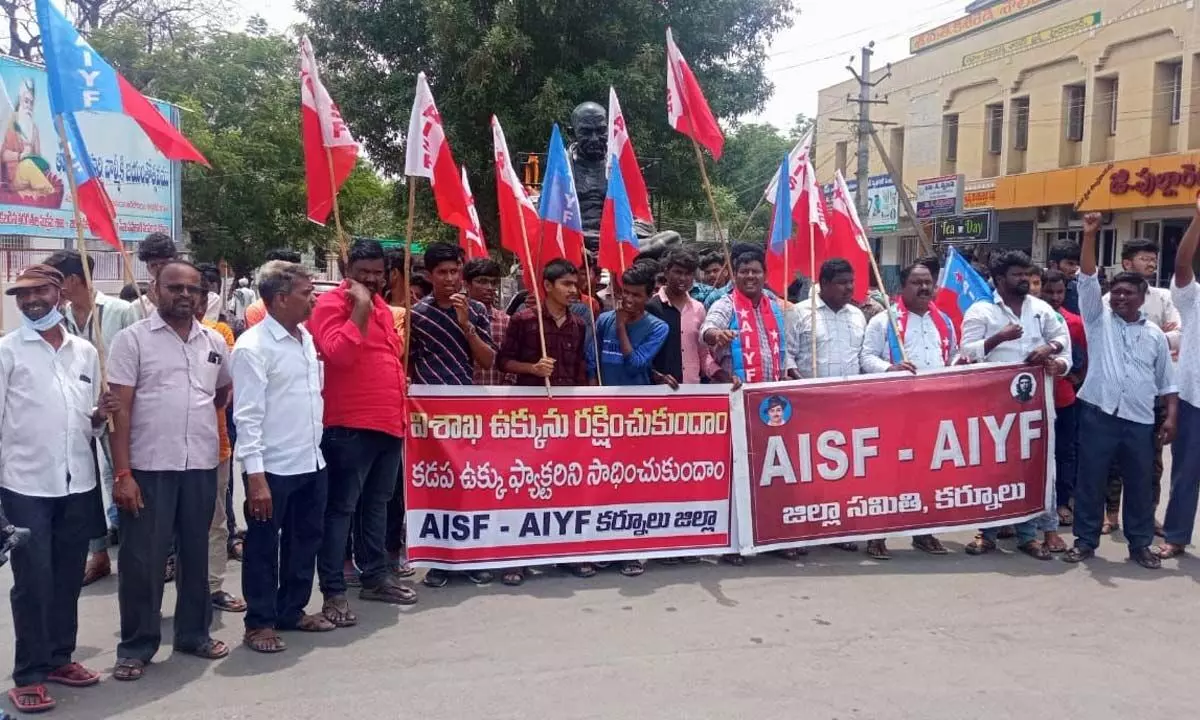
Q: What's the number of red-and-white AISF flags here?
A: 9